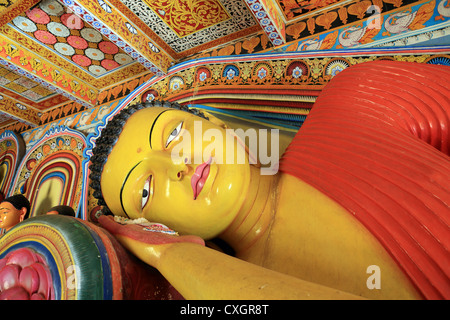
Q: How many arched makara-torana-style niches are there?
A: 2